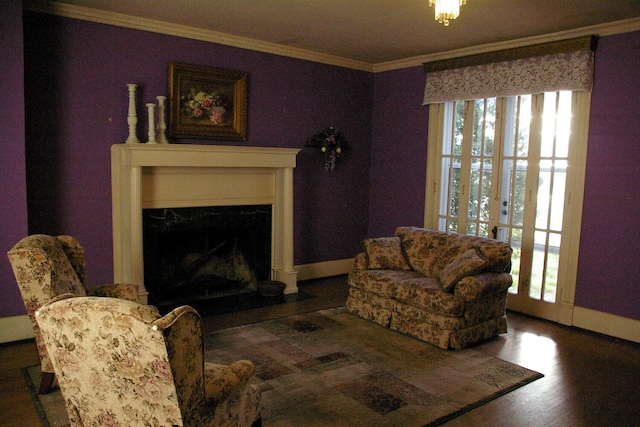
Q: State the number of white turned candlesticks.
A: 3